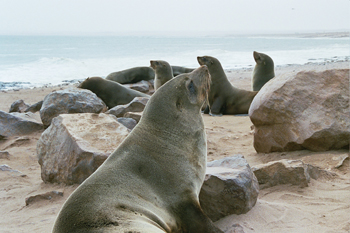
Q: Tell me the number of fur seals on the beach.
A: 6